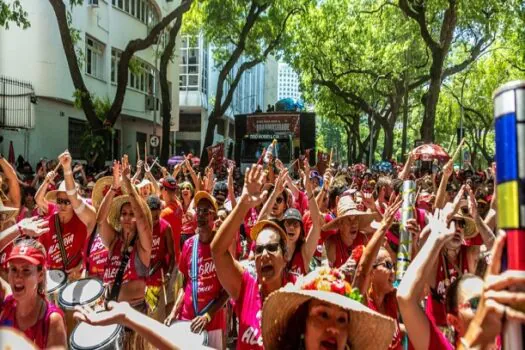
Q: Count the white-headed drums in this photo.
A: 4